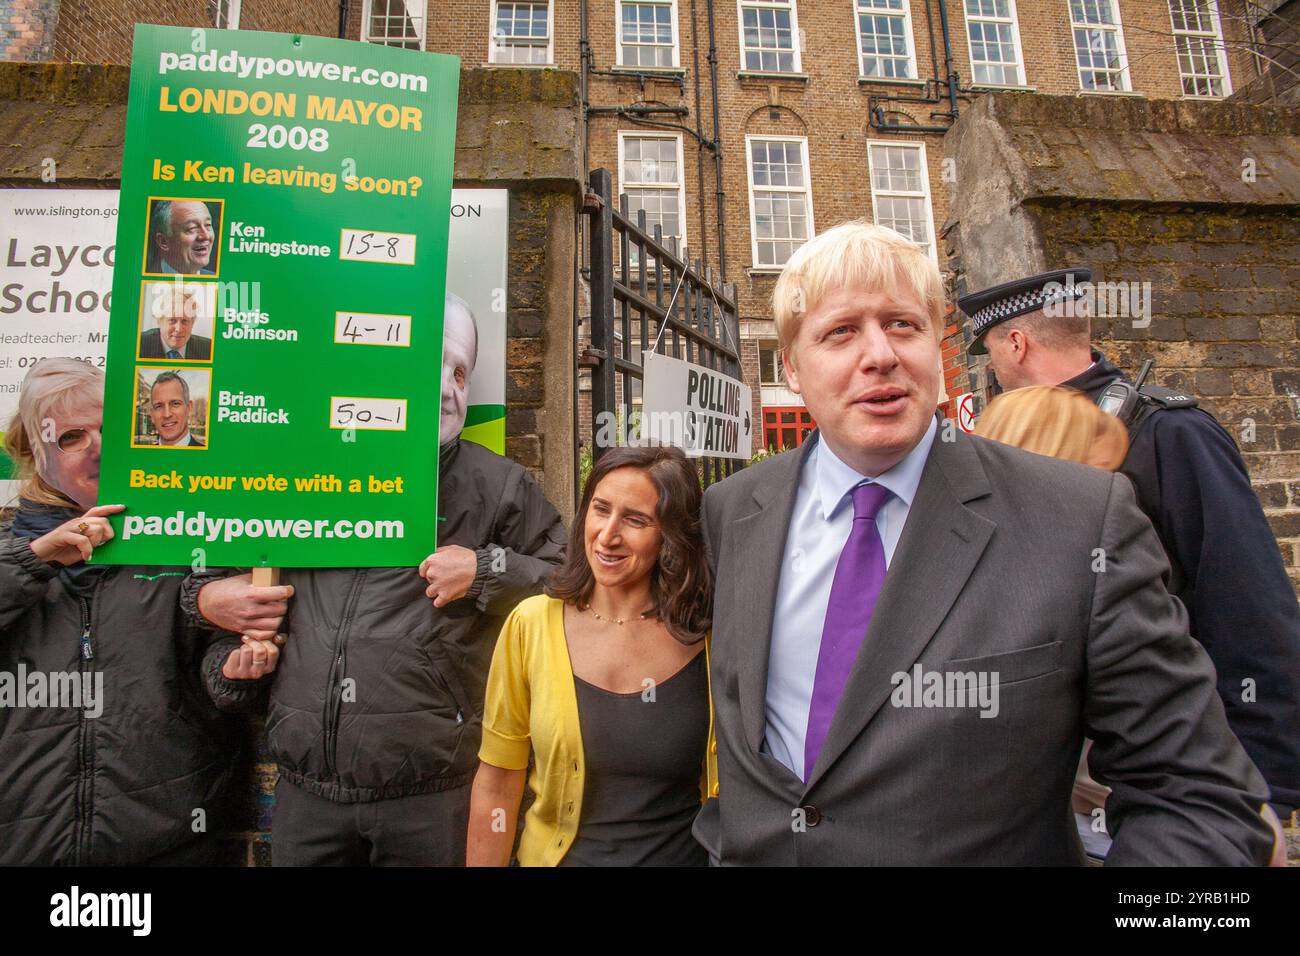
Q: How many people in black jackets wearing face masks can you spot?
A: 2